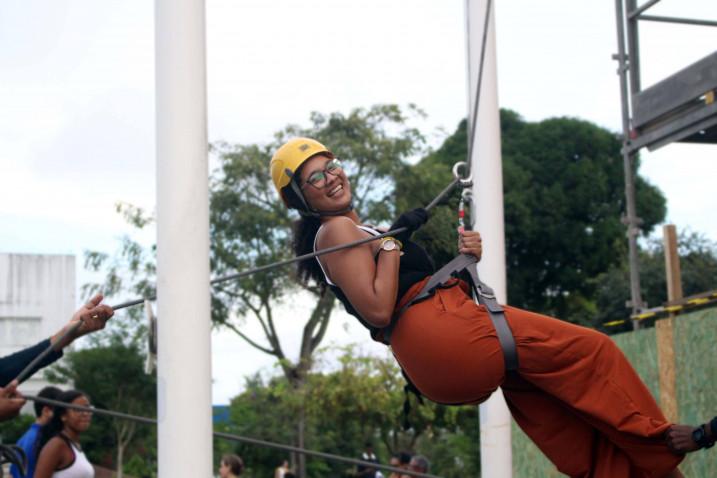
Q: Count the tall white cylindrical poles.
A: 2